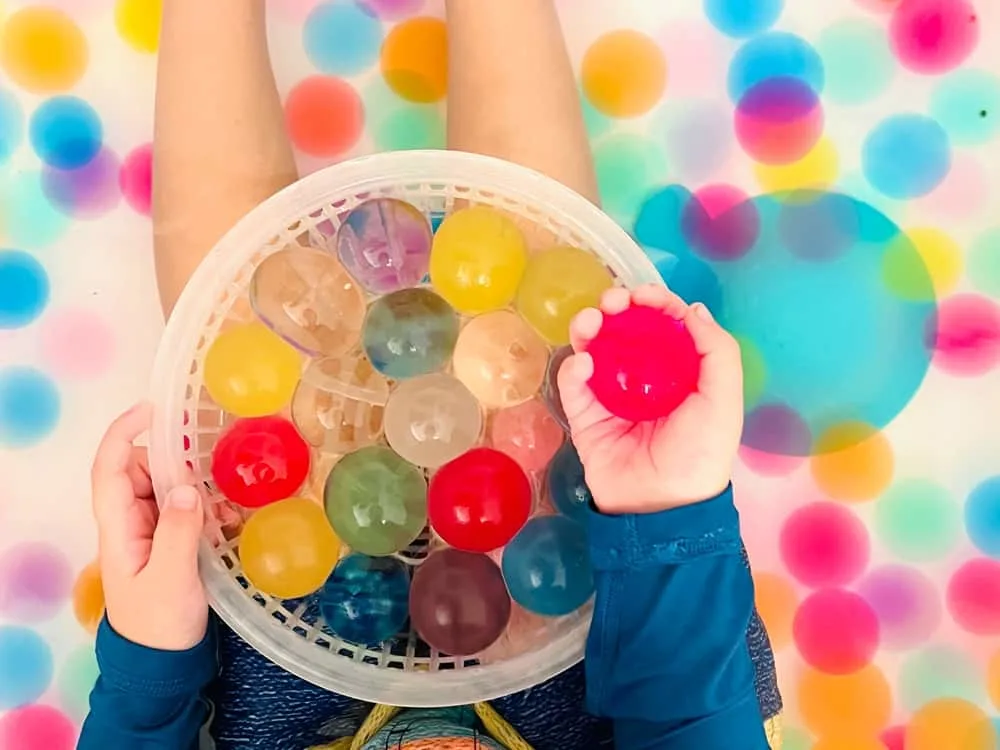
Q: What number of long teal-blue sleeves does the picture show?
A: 2